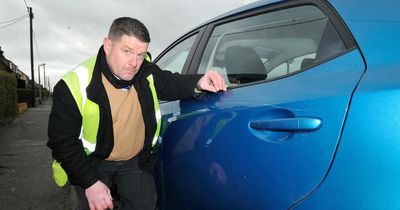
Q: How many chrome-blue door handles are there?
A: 1